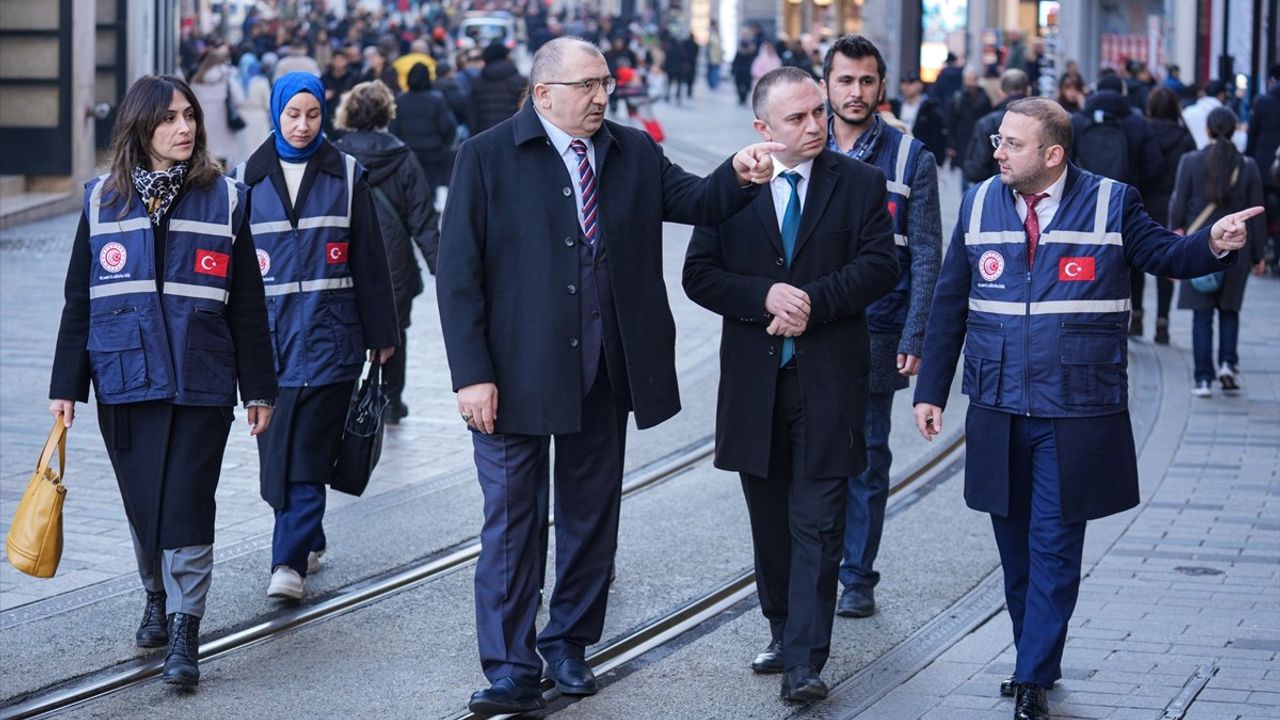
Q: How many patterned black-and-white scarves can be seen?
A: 1